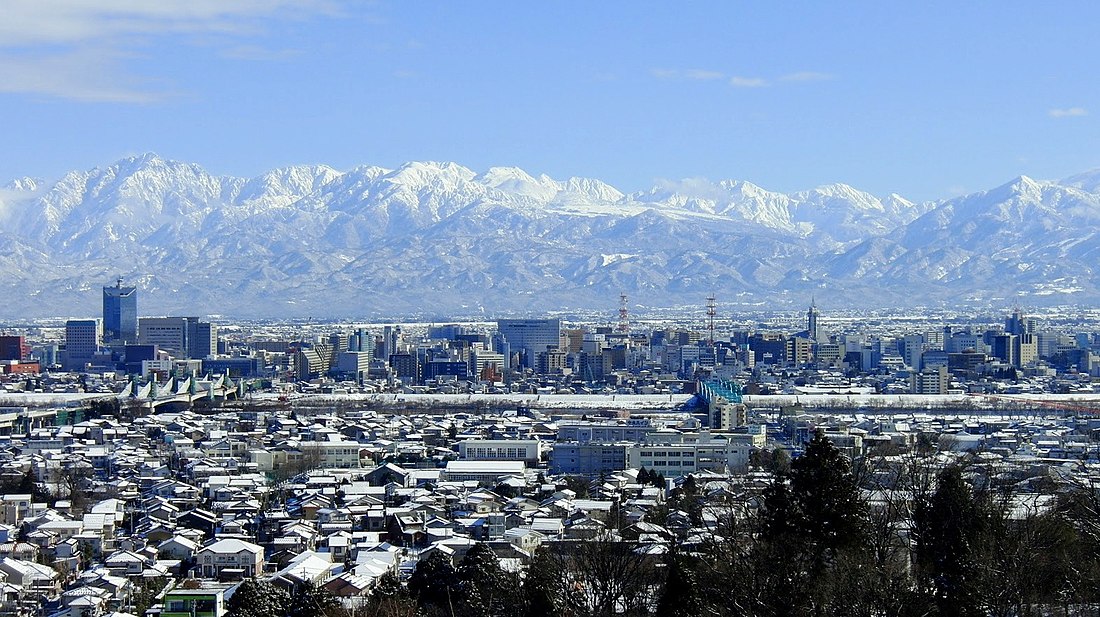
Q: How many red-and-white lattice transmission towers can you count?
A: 2